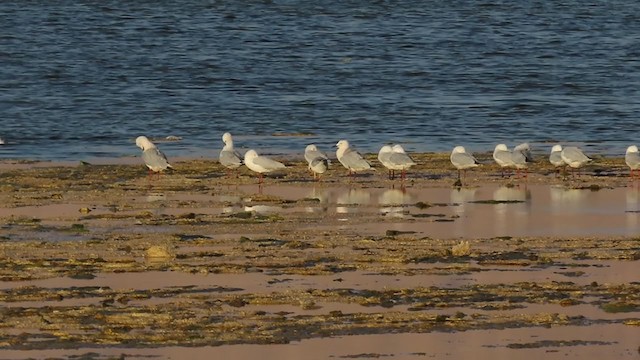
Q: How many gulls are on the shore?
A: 14